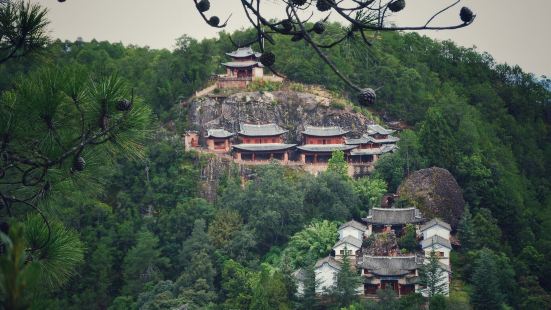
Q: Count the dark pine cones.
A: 12